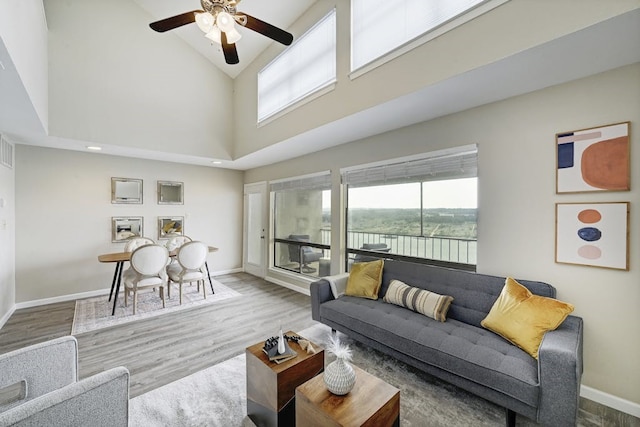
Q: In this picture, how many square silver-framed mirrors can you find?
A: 4